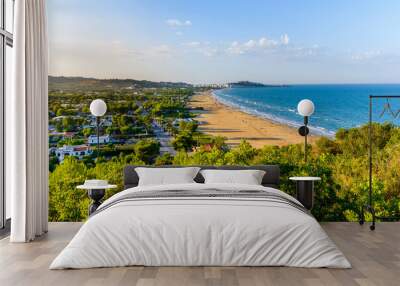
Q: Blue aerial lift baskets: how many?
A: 0